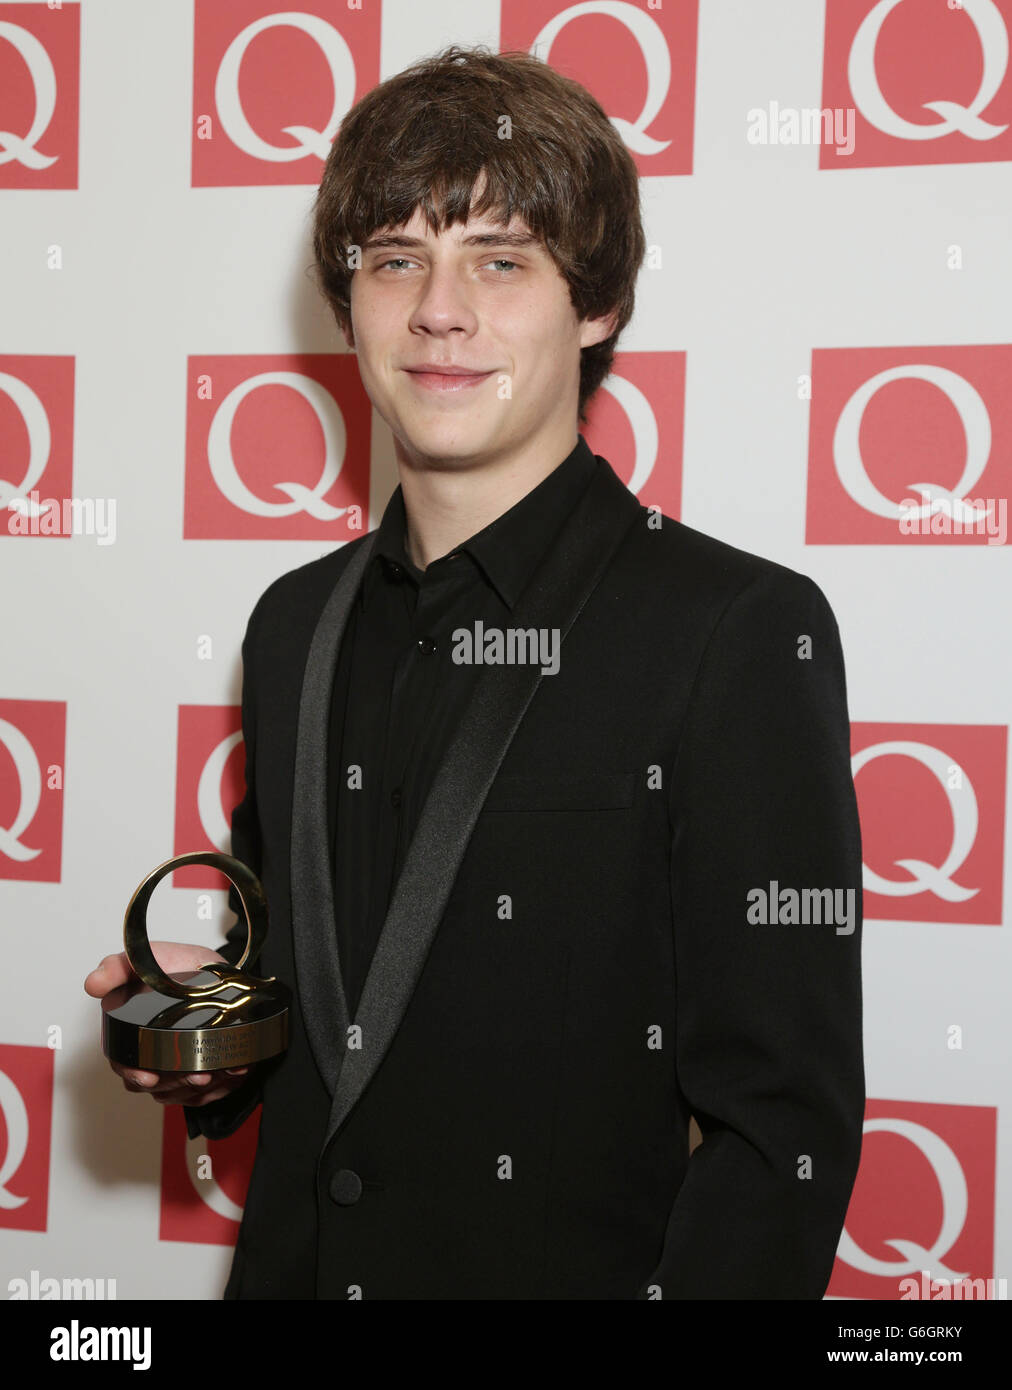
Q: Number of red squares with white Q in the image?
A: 14